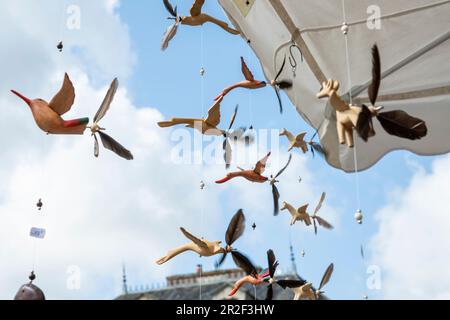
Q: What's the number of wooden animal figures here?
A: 11